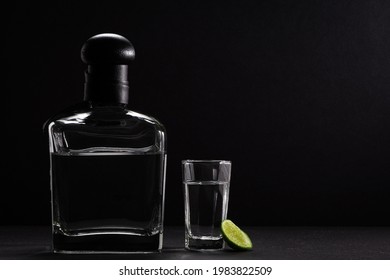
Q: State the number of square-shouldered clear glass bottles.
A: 1